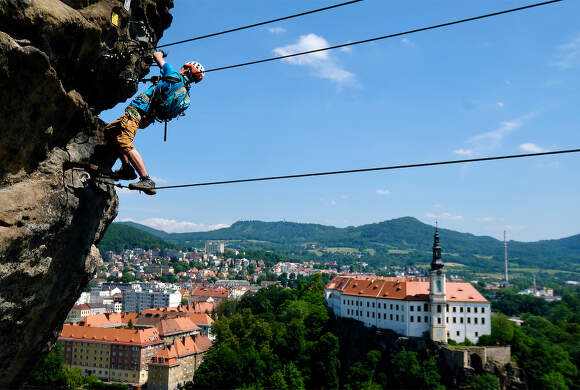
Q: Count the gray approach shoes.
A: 2